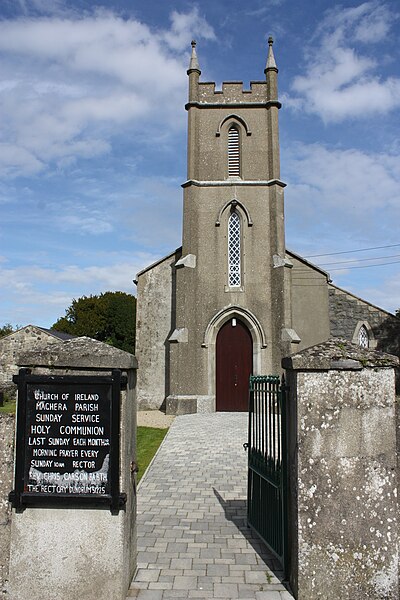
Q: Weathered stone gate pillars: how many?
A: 2